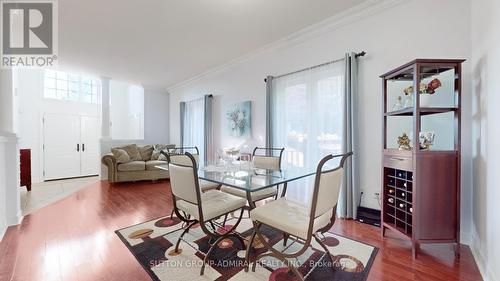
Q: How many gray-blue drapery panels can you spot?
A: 4